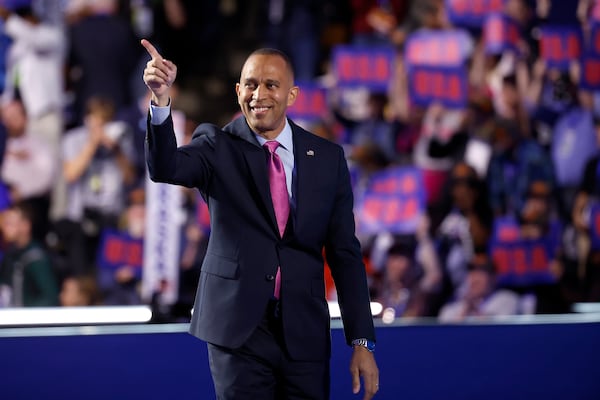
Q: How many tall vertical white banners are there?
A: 1